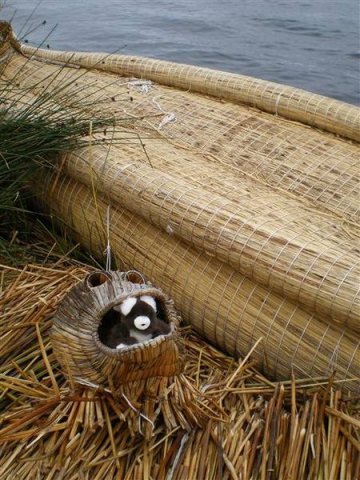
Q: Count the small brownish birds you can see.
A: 0